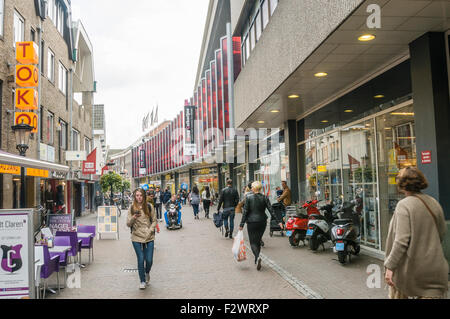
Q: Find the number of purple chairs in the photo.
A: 4